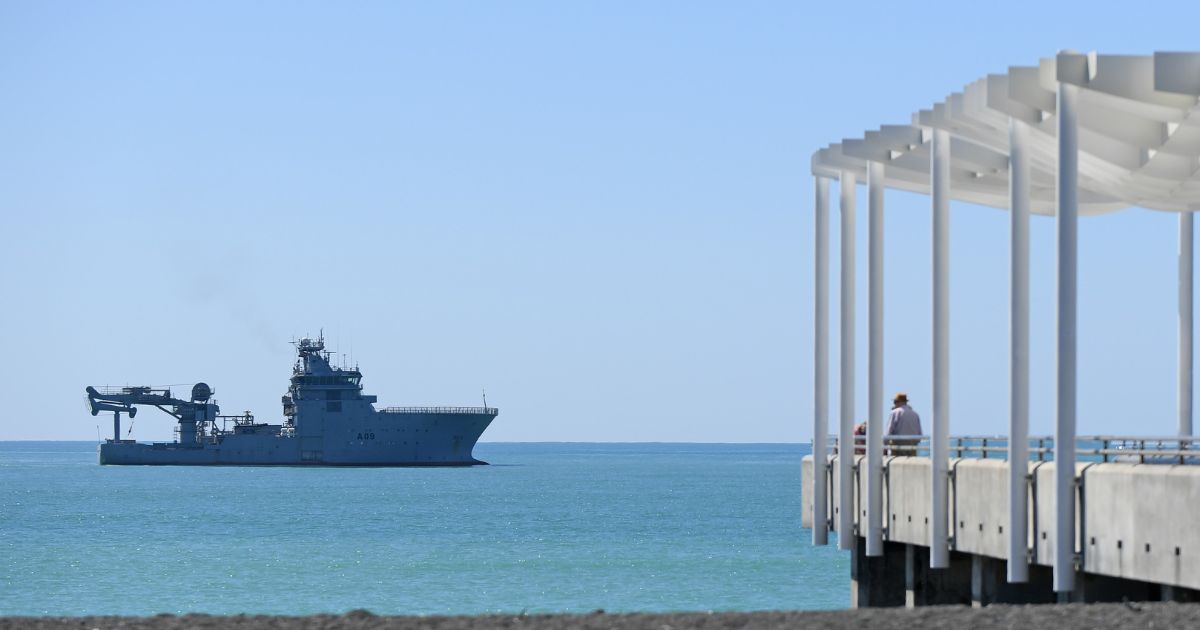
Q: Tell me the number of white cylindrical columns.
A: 7